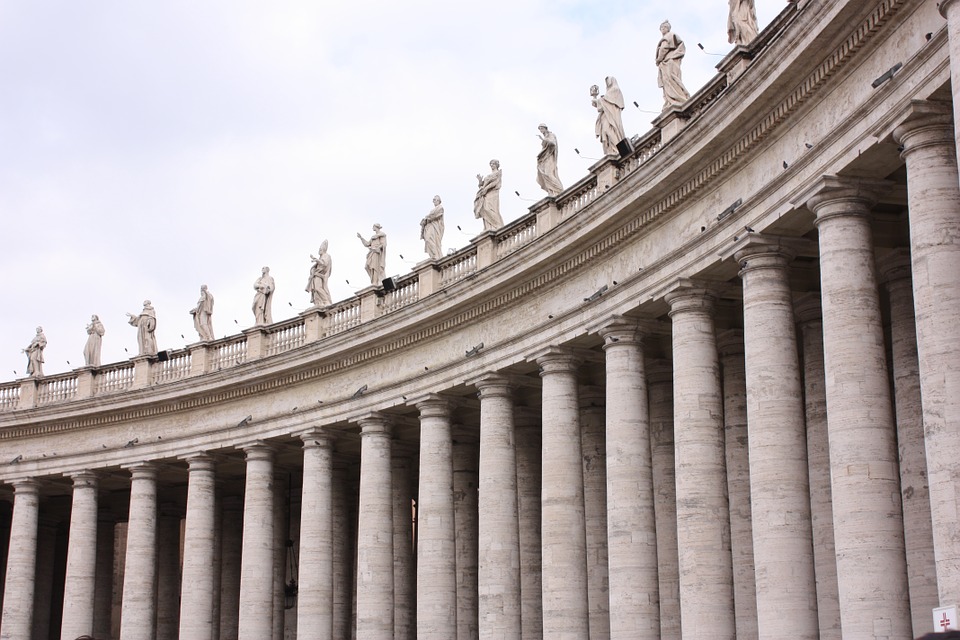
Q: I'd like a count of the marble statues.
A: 13